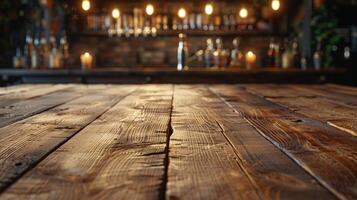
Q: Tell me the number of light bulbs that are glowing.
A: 7